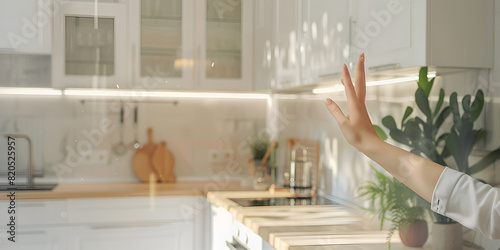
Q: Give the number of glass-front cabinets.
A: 3